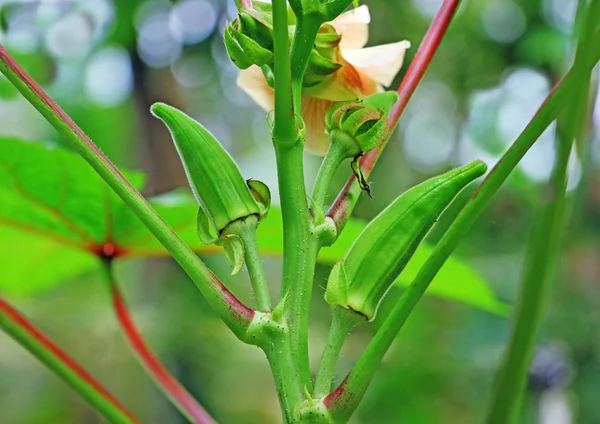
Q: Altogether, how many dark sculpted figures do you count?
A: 0